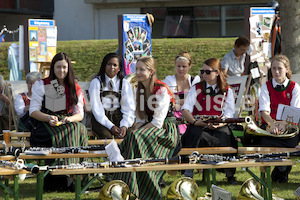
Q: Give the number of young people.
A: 6